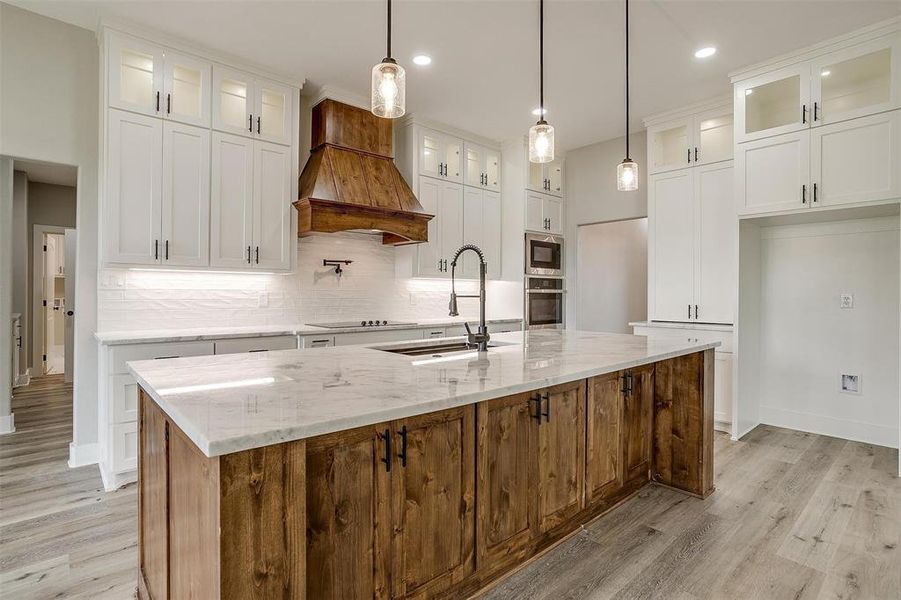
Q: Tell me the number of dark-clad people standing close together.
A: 0